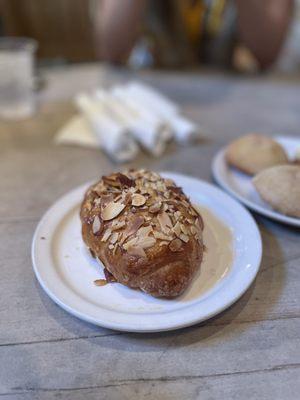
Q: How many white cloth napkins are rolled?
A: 3